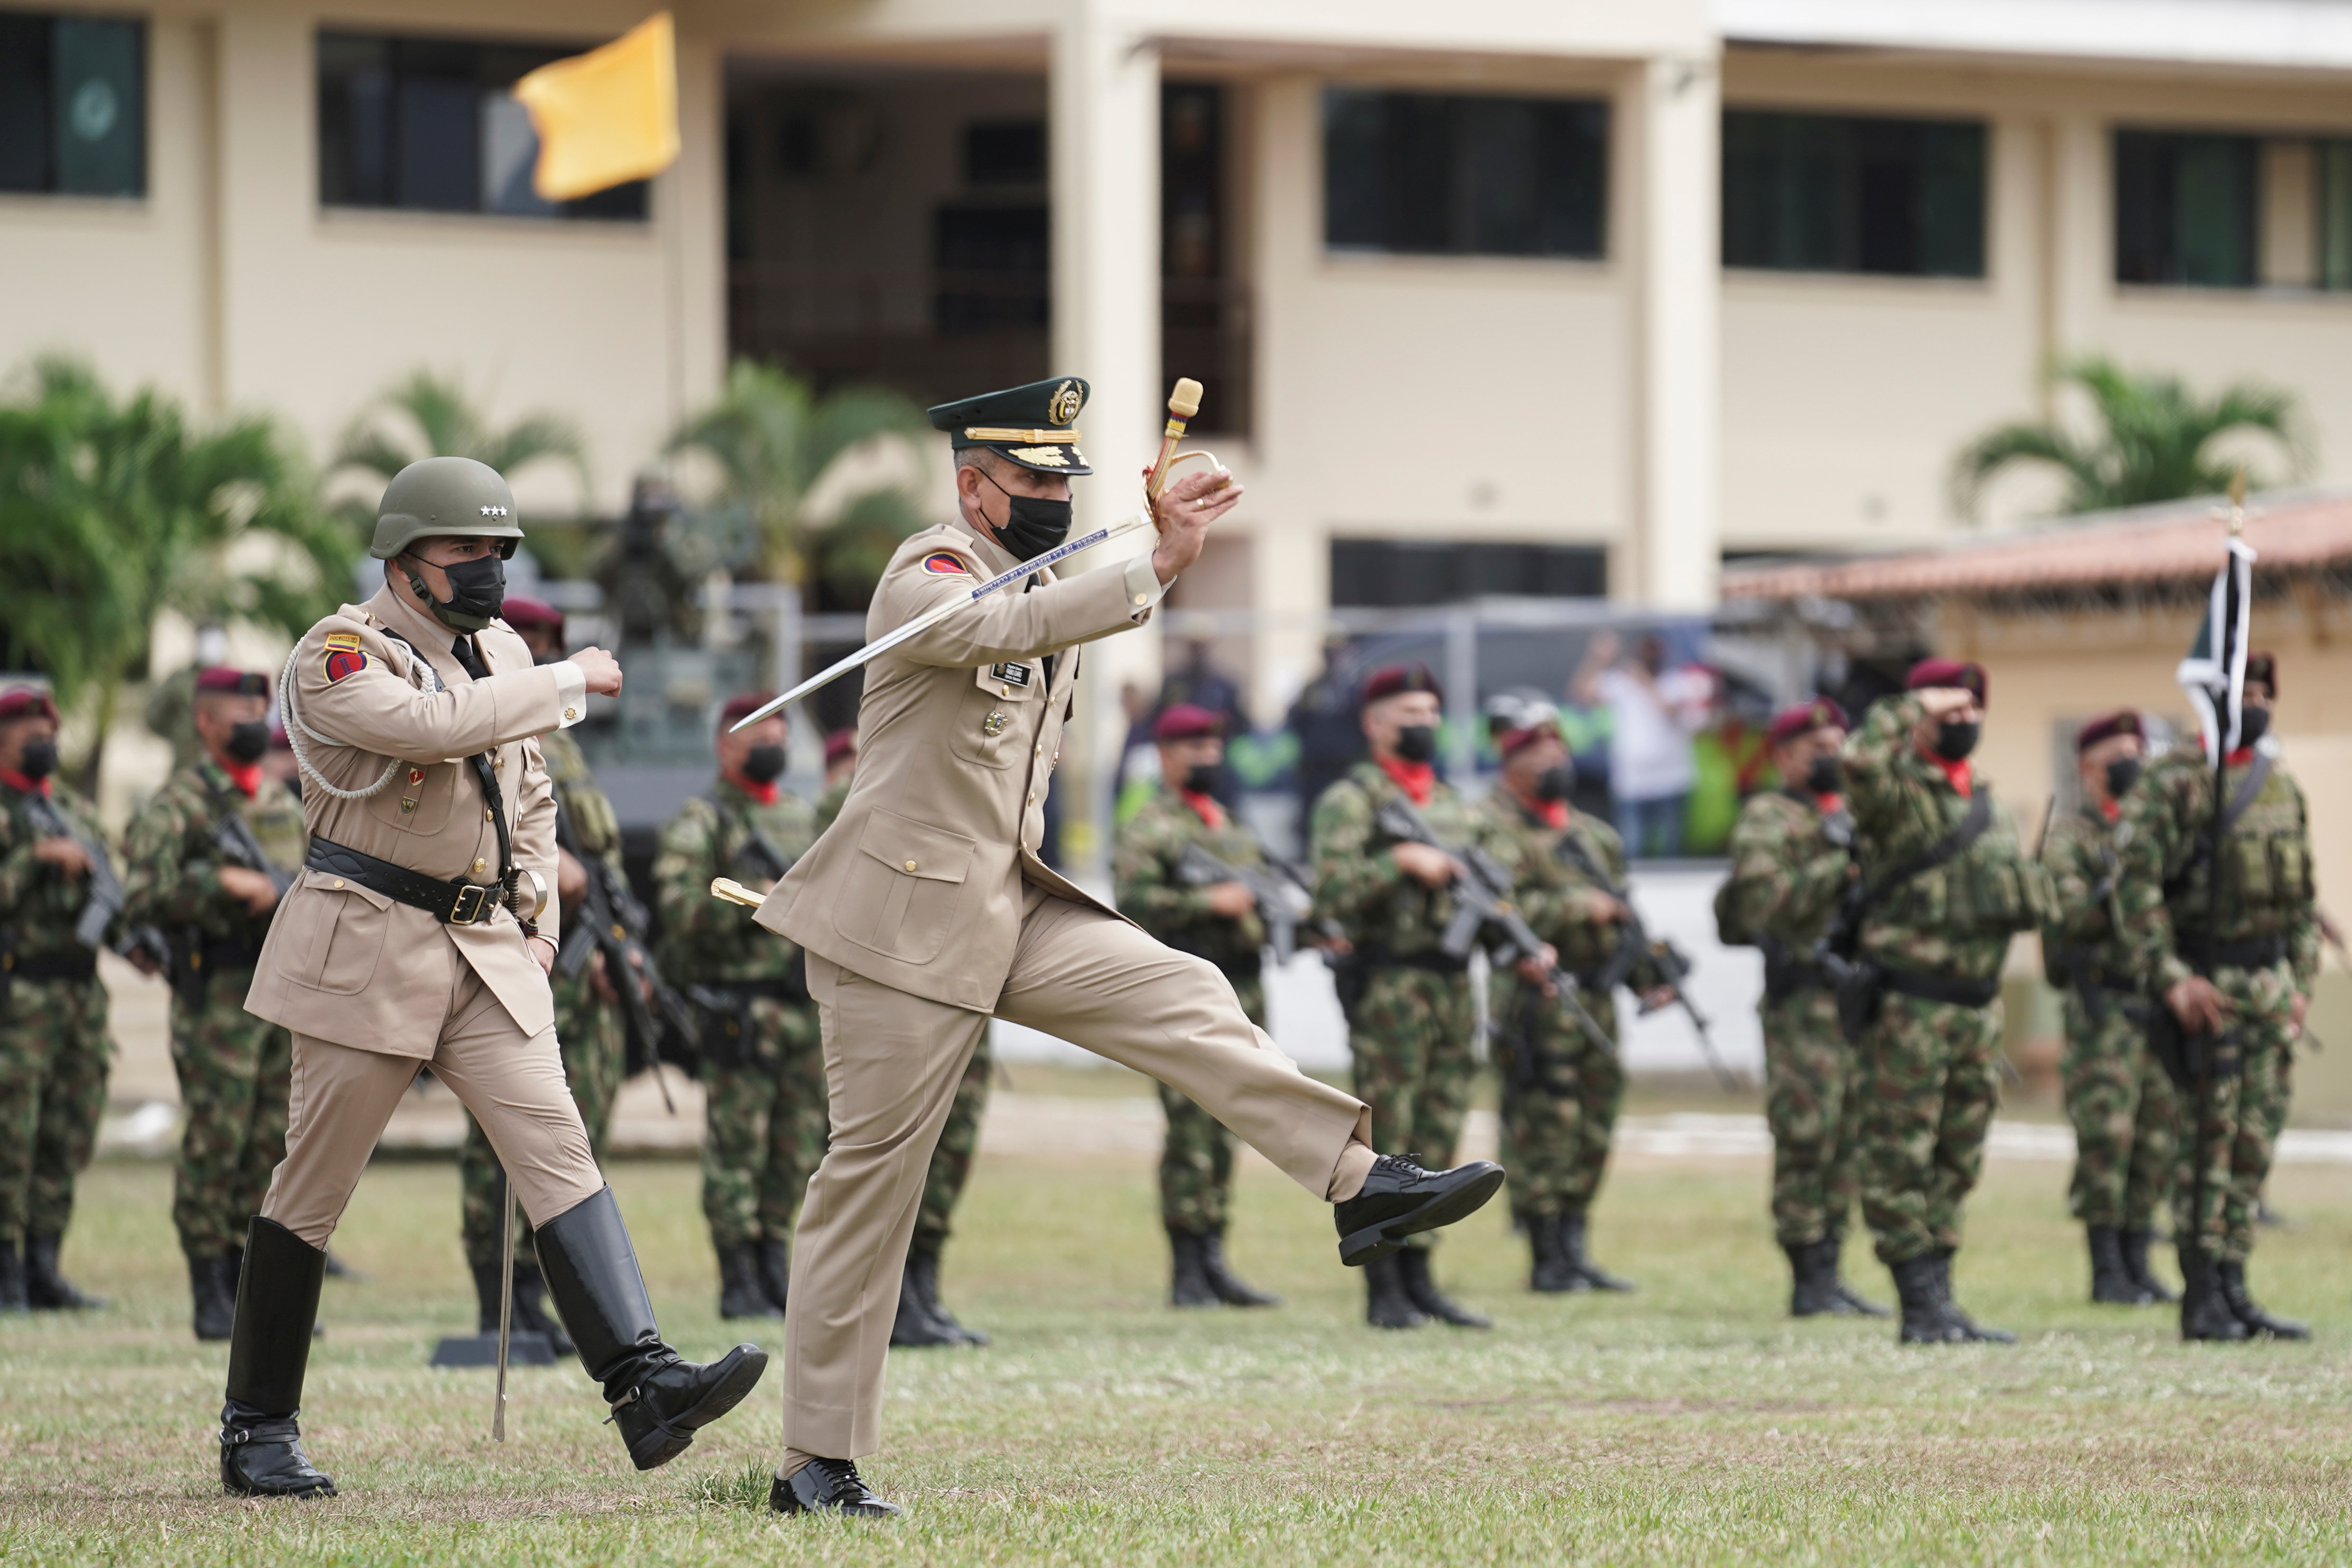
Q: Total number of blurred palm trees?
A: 4